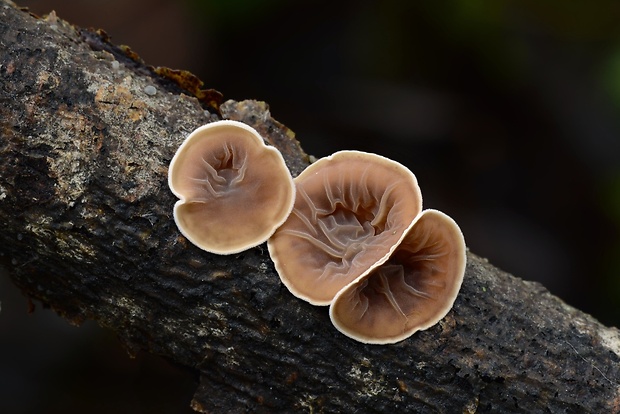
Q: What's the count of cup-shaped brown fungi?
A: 3